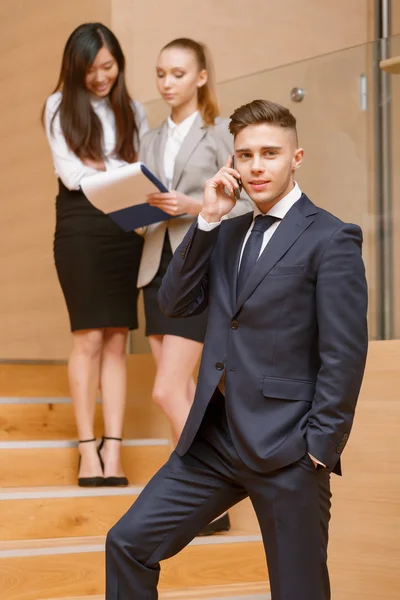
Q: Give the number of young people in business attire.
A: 3